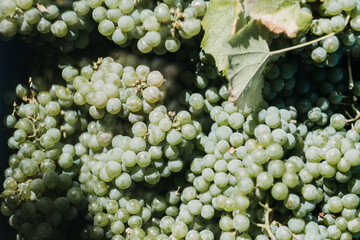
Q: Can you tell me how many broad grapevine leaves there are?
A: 3